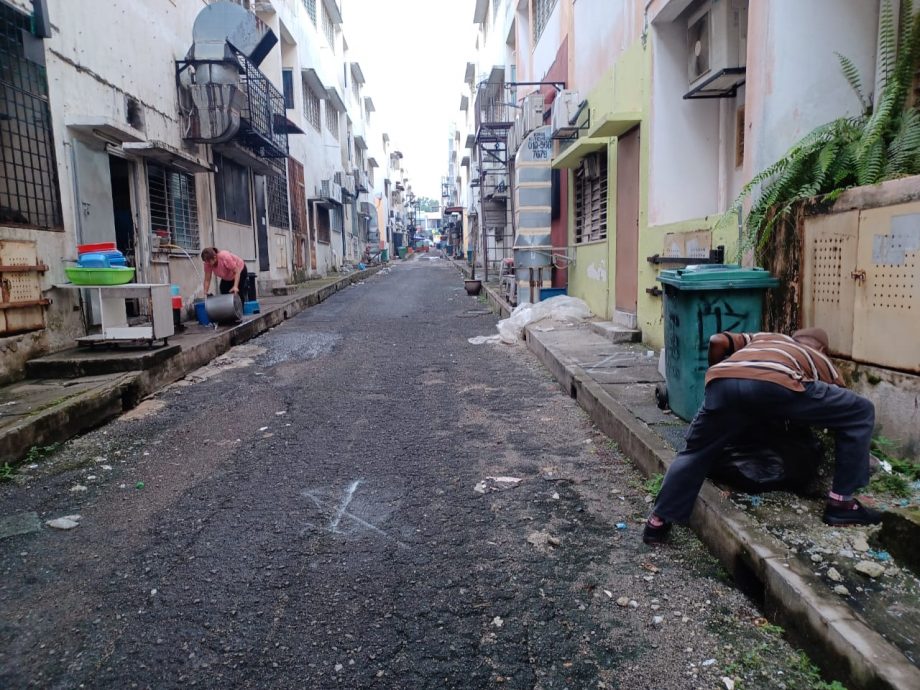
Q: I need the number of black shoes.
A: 2